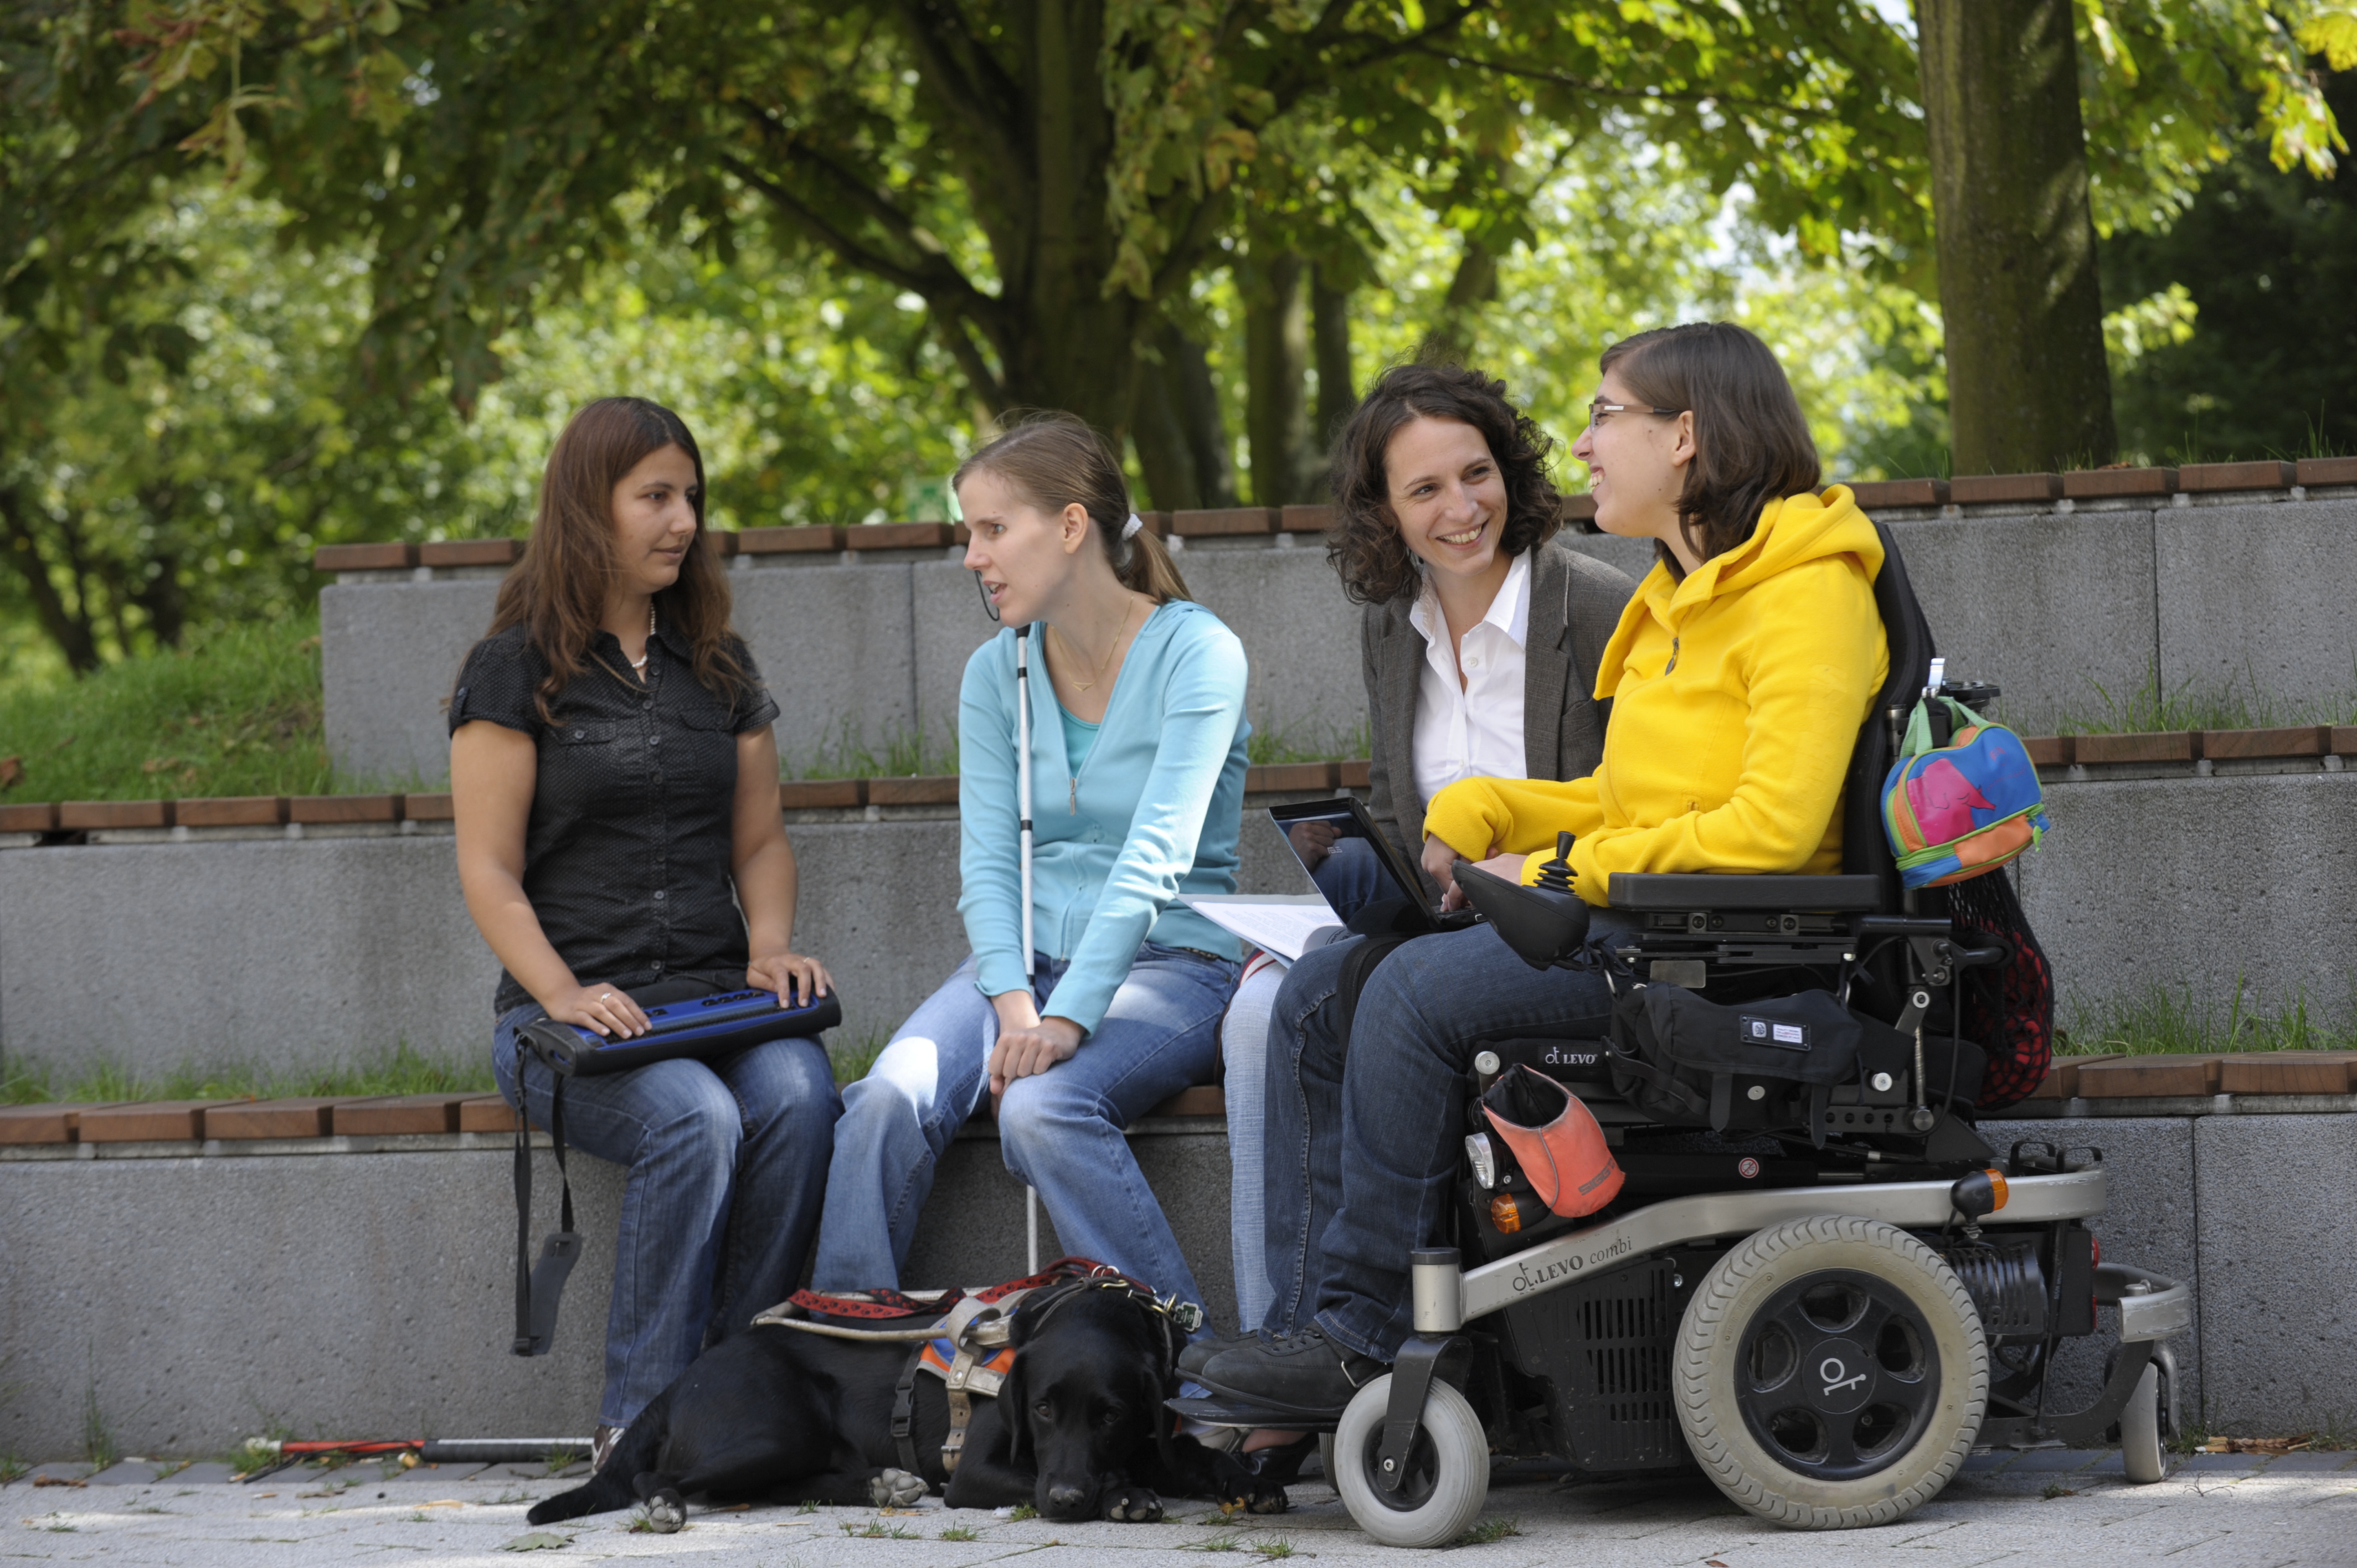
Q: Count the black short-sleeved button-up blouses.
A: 1